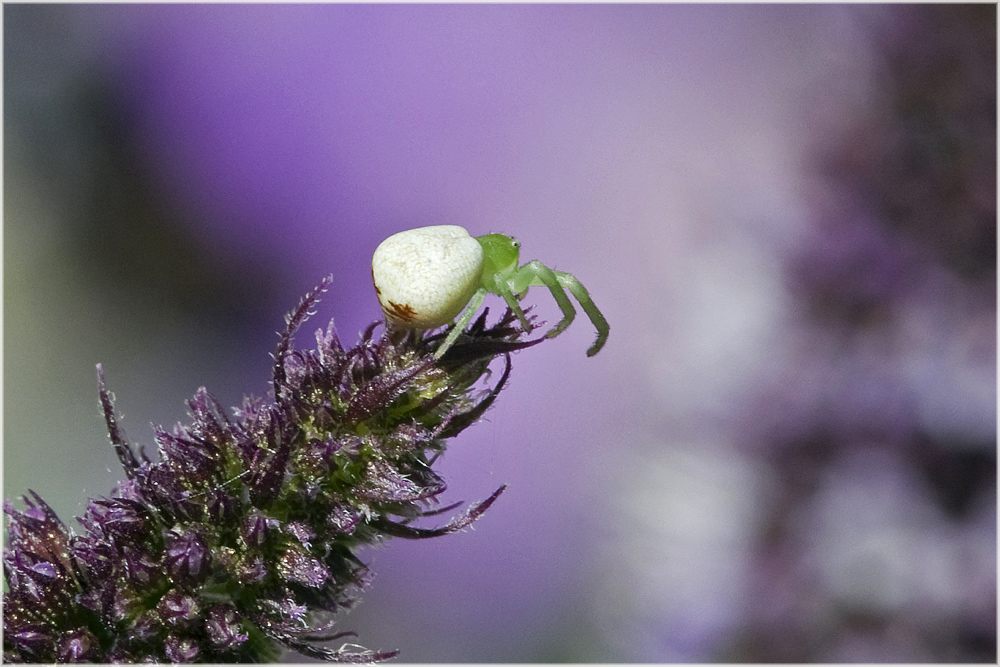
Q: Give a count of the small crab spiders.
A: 1